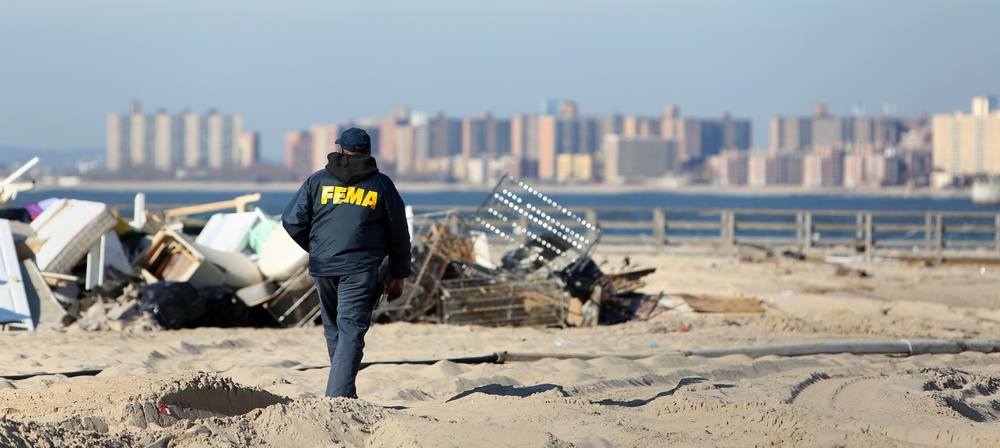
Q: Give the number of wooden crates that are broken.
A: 1